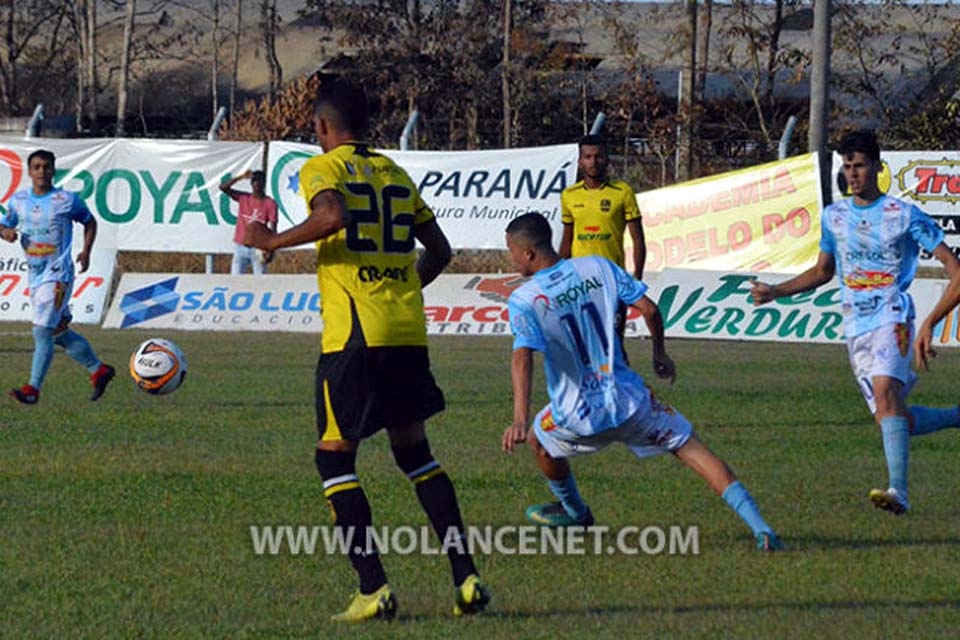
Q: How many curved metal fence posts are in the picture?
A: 5